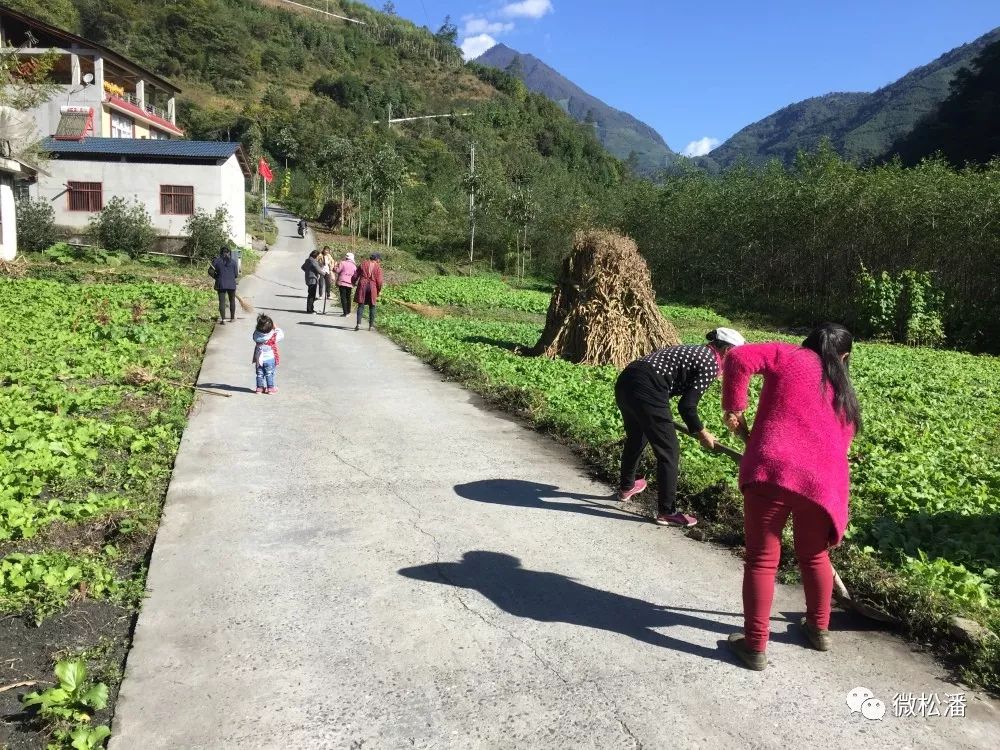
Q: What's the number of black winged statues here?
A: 0